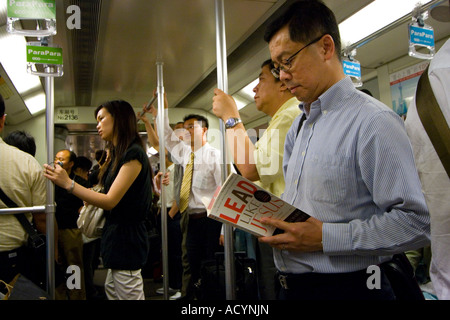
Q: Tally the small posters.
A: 4